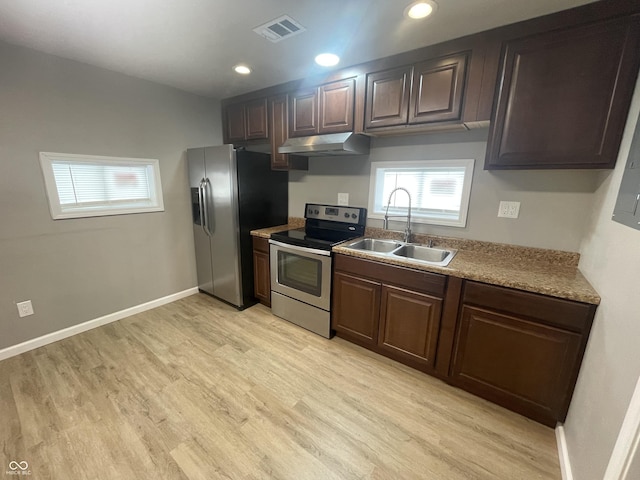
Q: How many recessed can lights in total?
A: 3